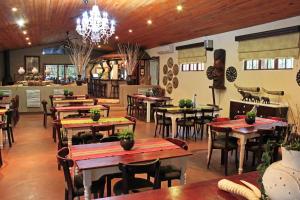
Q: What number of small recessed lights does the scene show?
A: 10